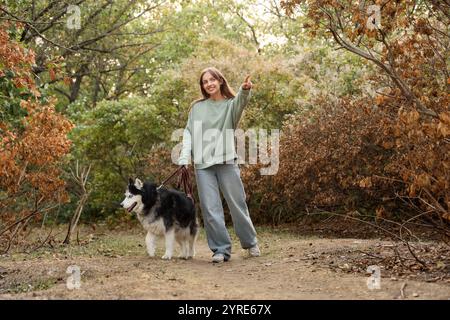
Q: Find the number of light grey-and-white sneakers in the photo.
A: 2